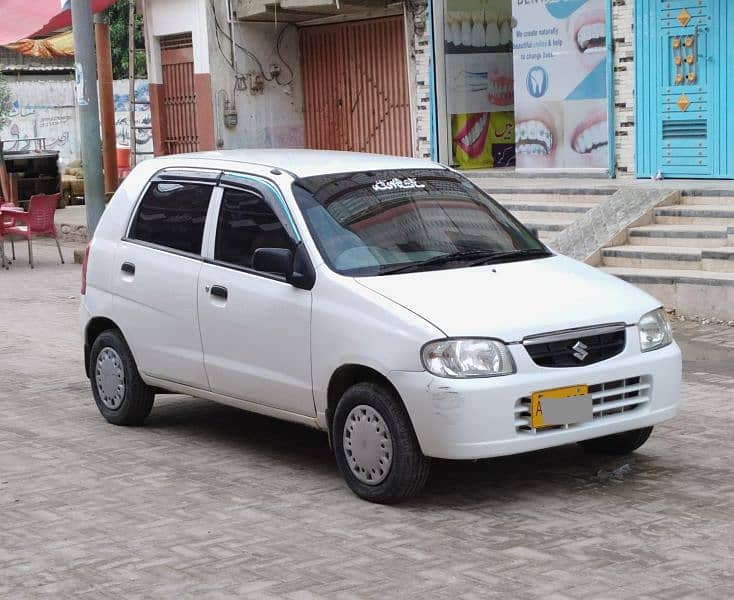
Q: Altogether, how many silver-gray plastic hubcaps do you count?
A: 2